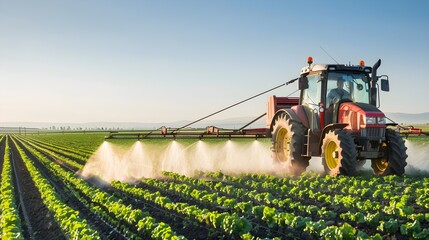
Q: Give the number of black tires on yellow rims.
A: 3